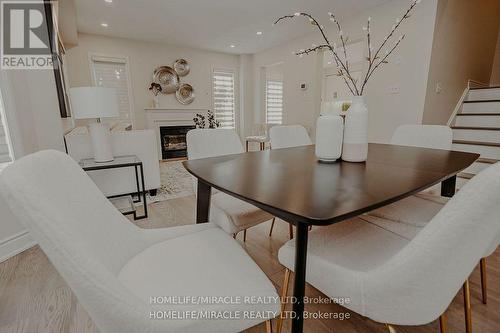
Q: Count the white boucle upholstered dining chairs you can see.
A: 6